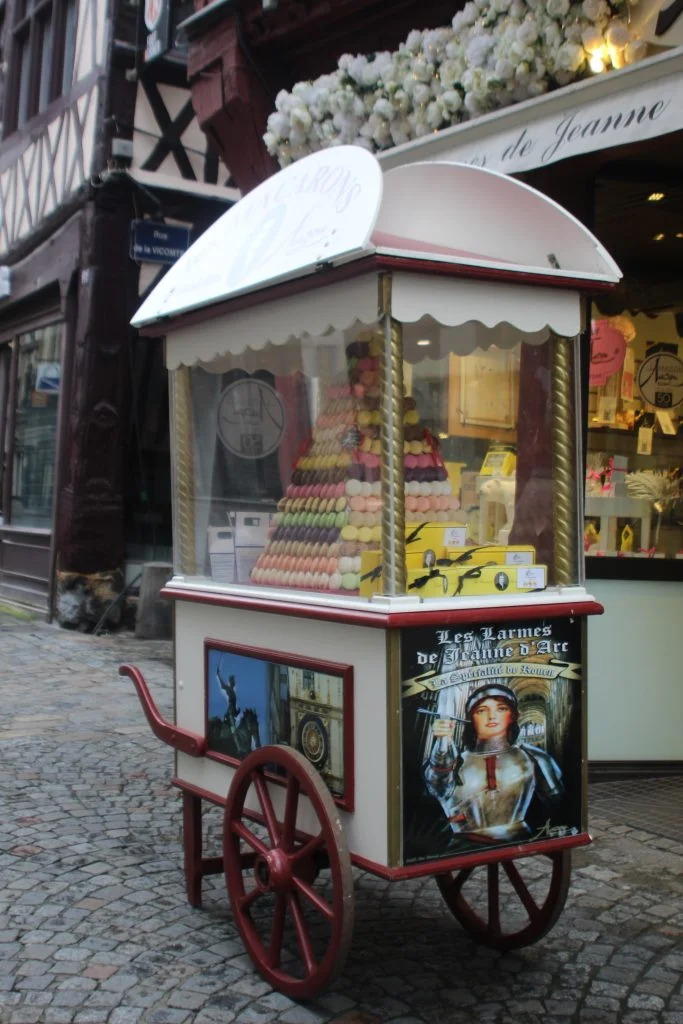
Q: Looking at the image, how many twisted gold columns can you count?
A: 3